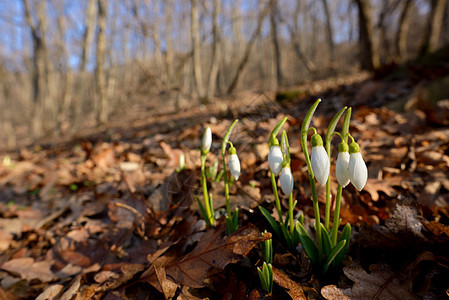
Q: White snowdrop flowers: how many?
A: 7